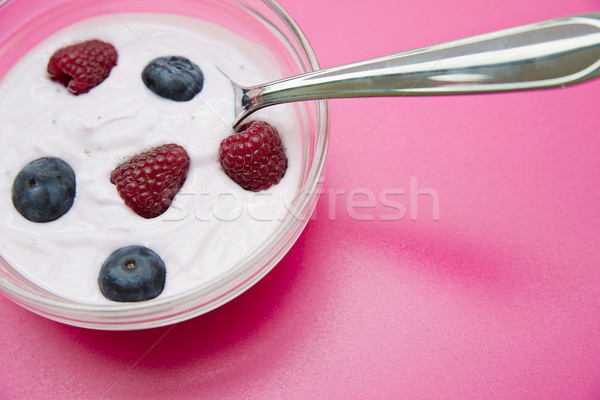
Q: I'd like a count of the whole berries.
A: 6